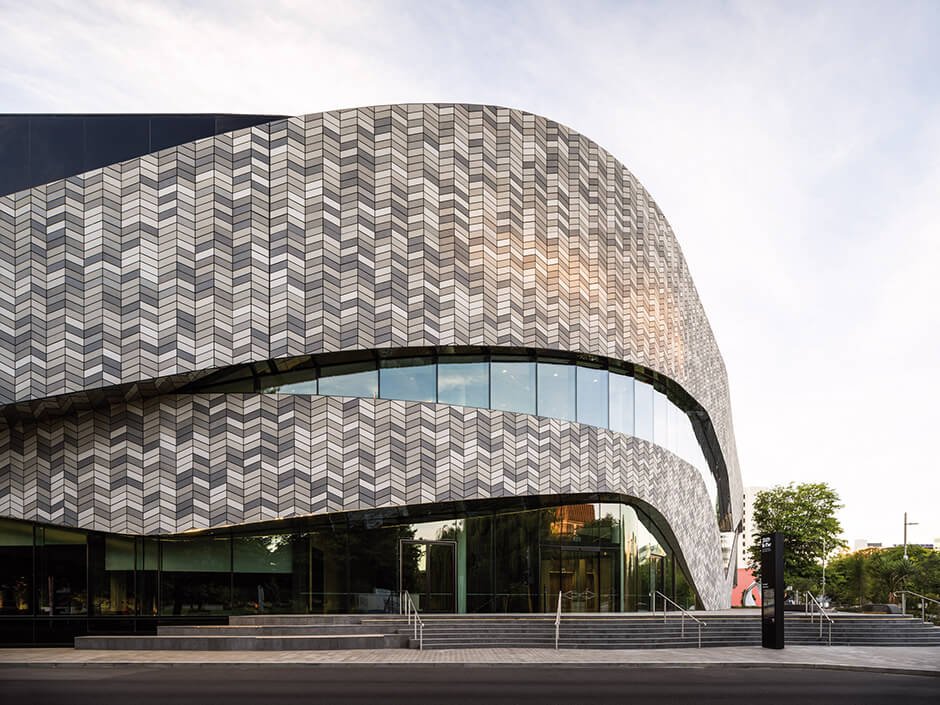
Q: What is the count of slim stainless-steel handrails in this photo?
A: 5